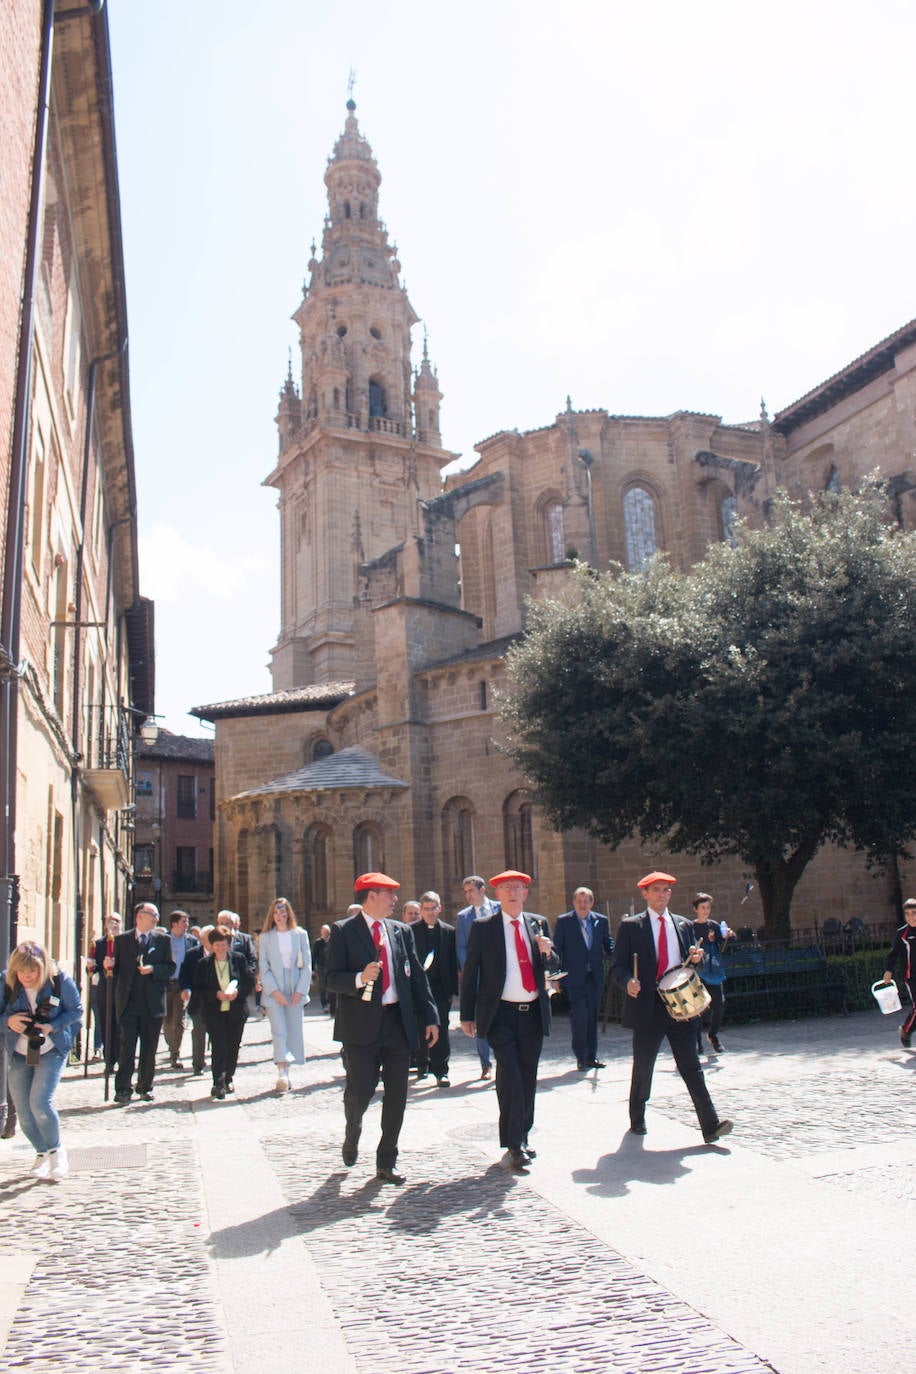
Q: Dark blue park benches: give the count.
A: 1